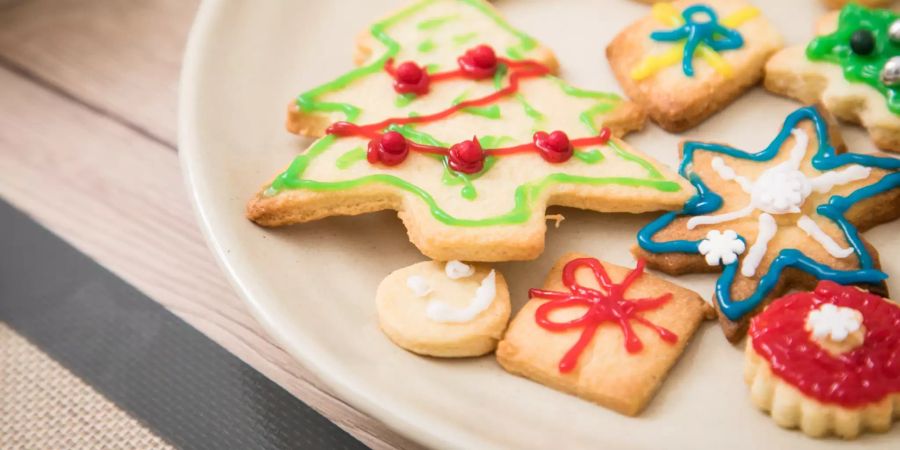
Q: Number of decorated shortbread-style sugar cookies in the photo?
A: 7